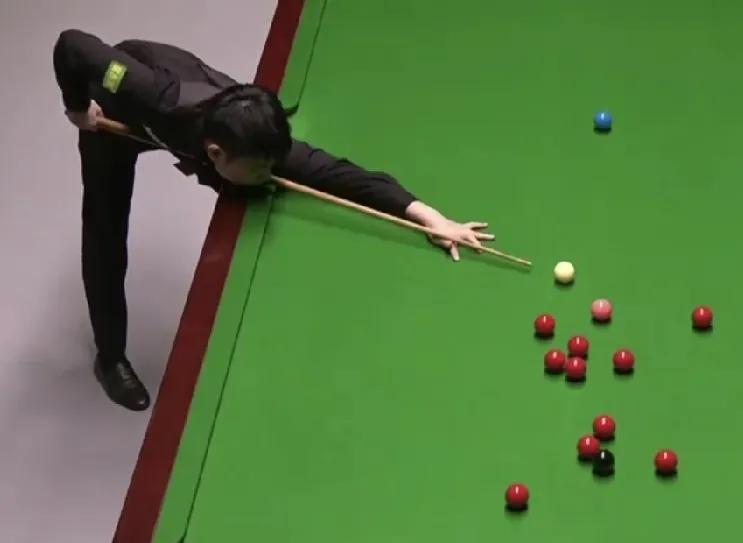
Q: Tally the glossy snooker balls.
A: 14